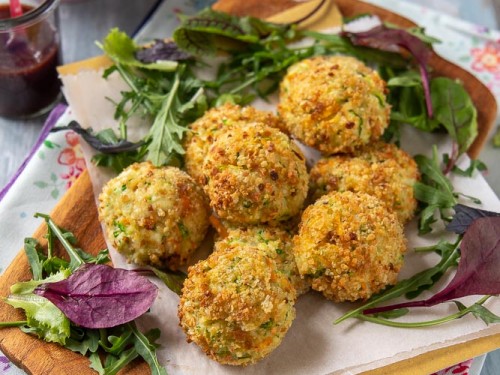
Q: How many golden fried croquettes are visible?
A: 8